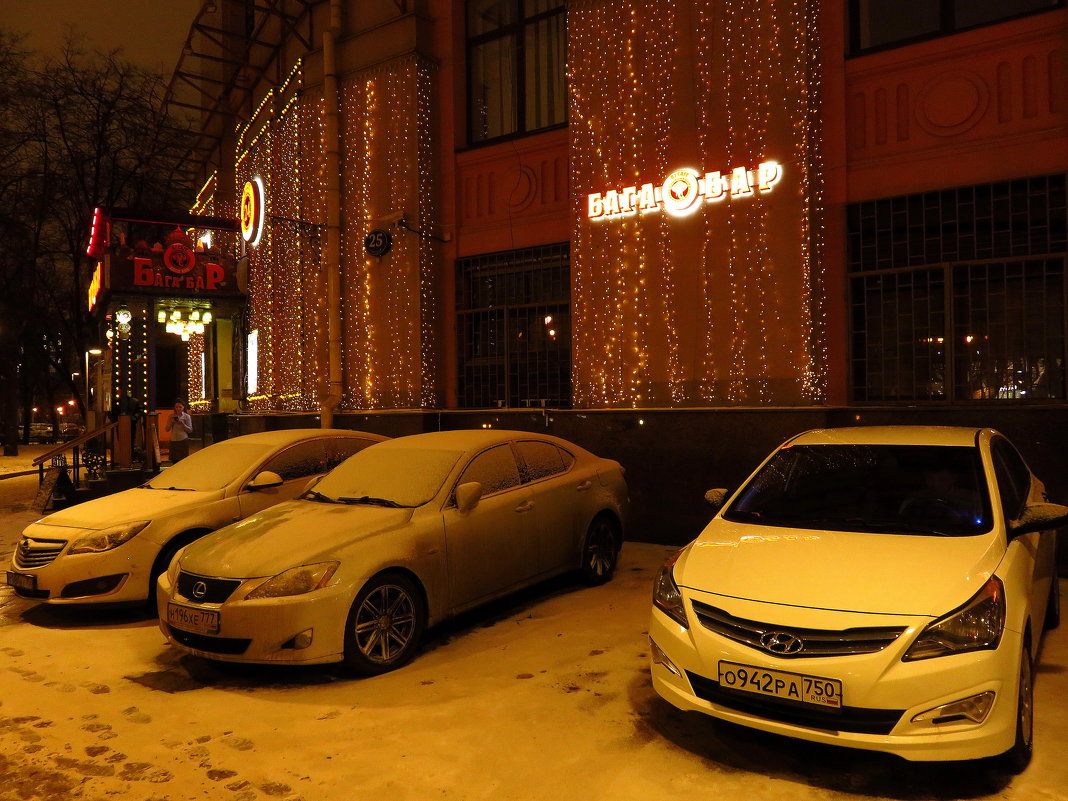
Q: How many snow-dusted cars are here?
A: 2